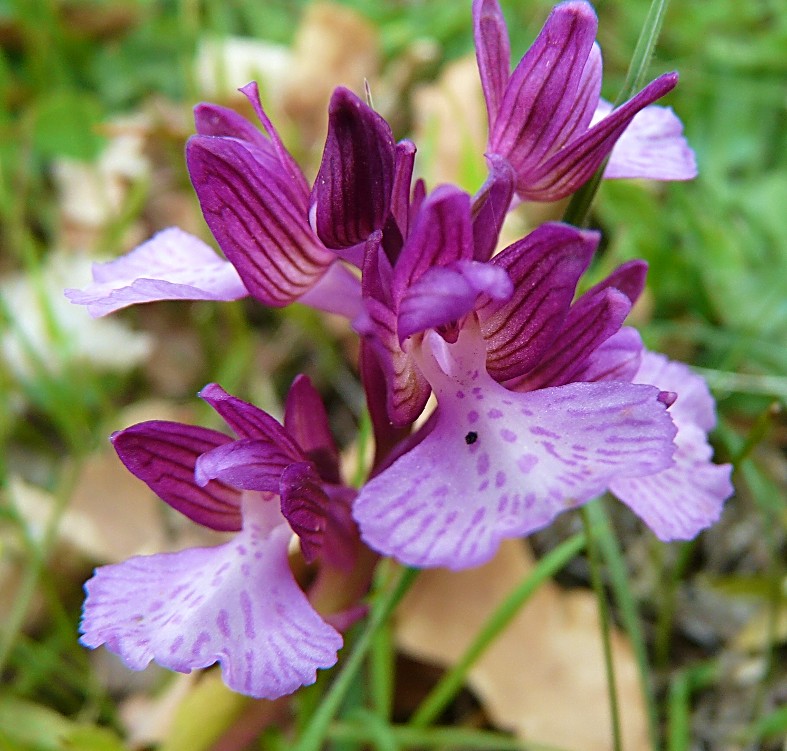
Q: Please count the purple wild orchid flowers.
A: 5